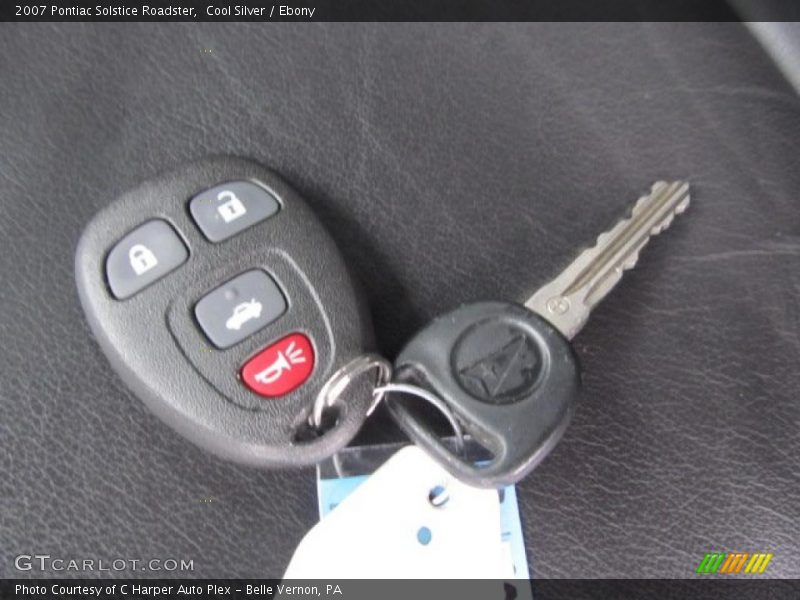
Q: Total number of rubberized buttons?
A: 4